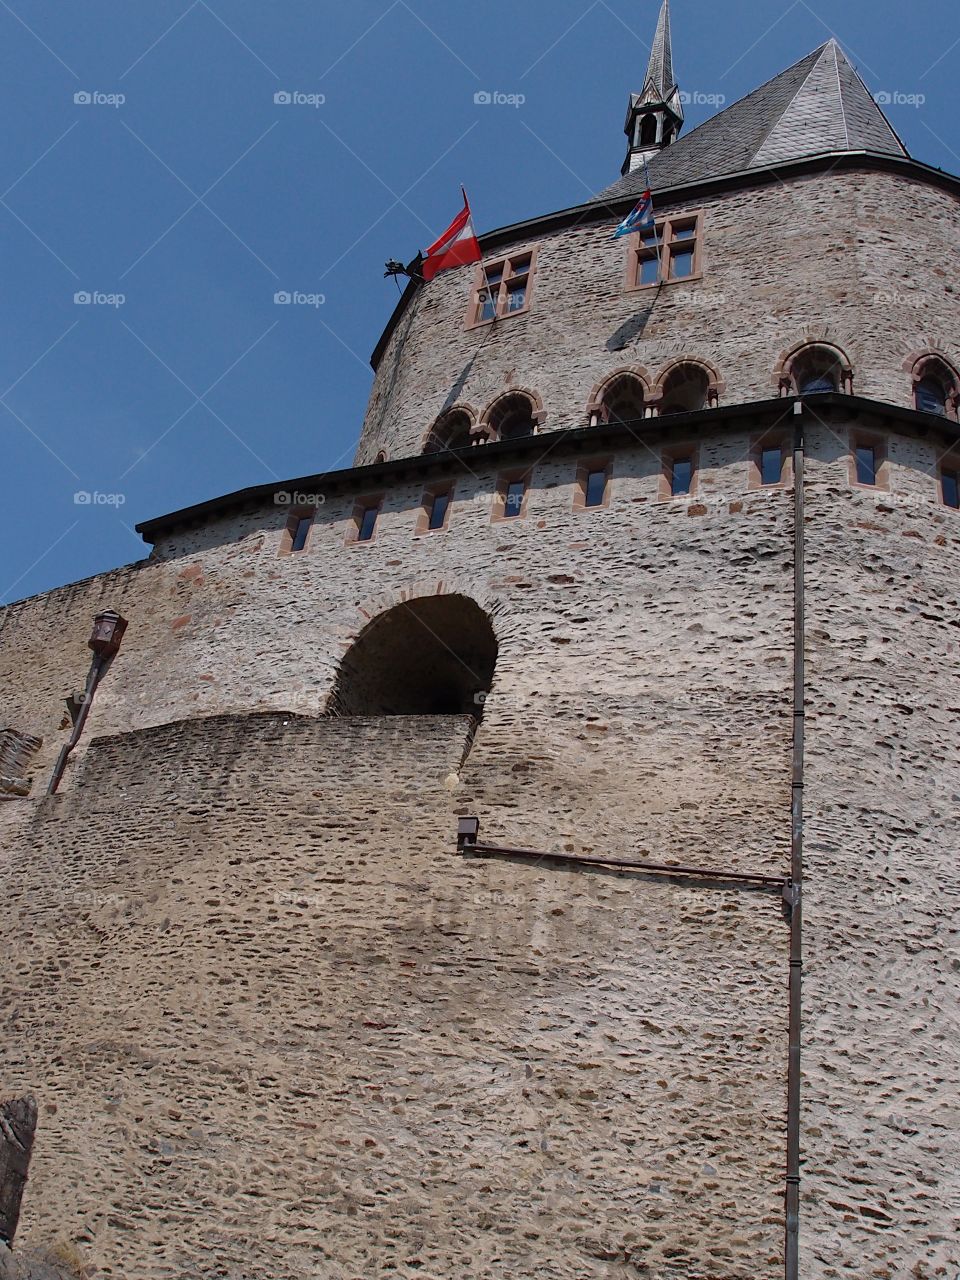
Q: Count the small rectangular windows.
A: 9